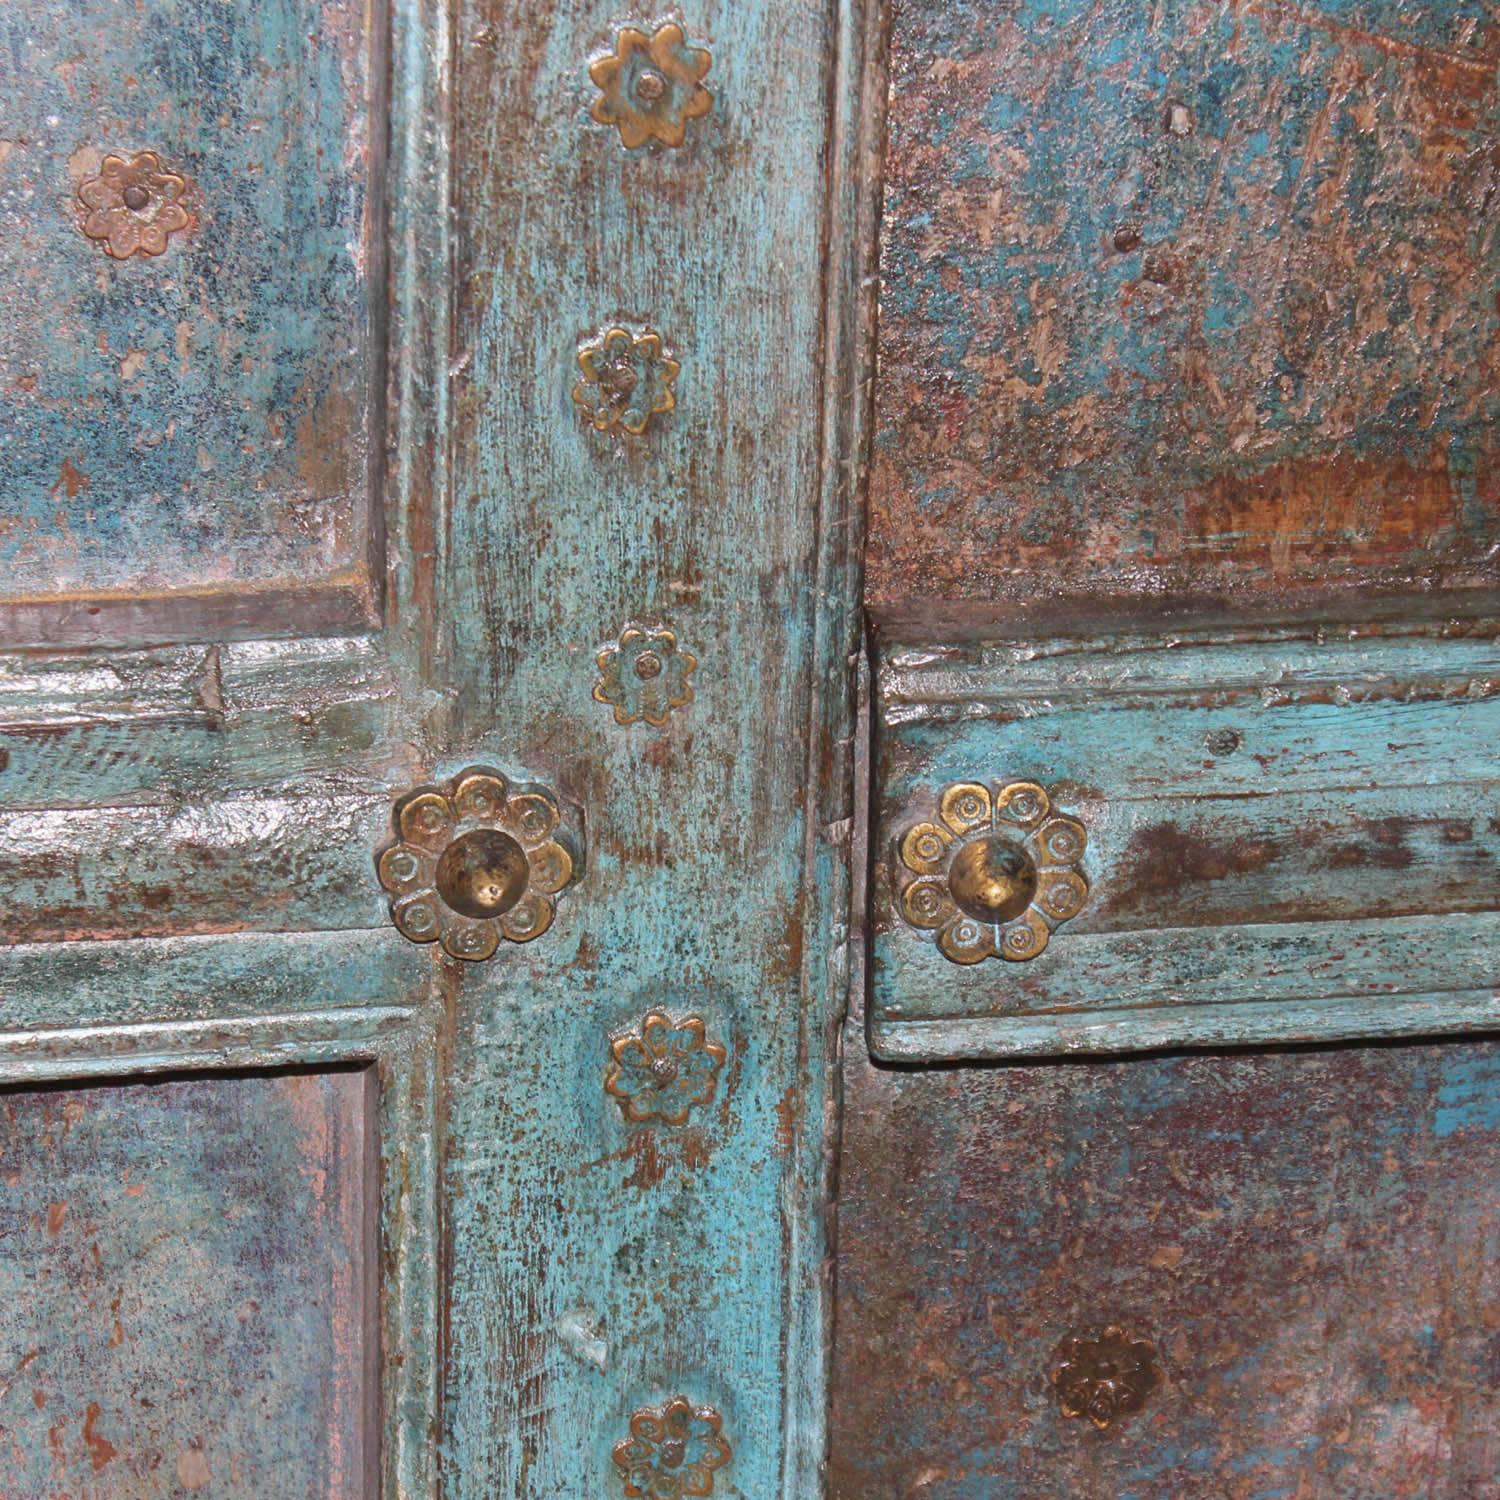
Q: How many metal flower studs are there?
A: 9